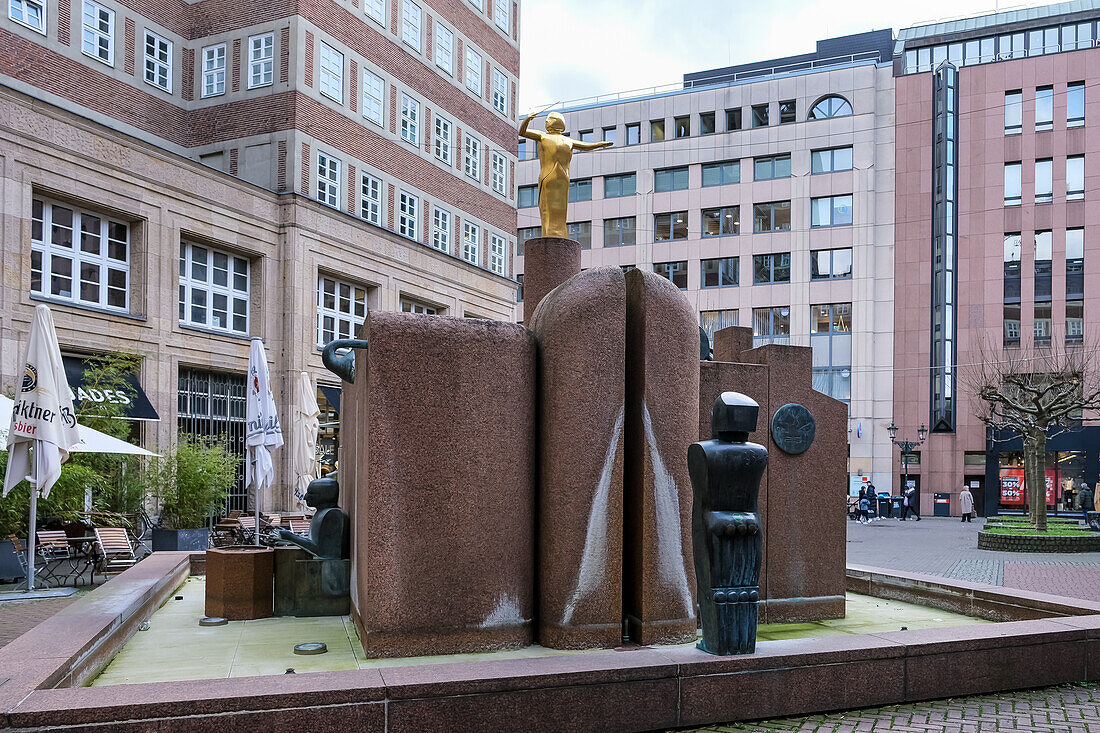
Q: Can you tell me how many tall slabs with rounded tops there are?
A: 2